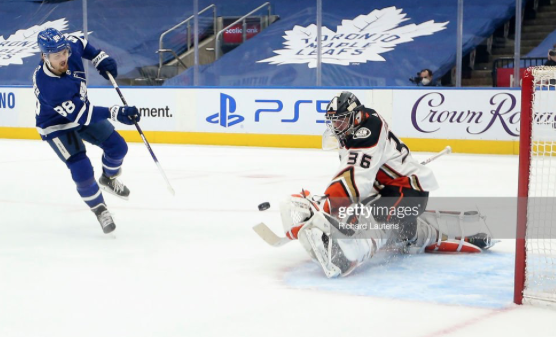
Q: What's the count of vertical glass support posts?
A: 5